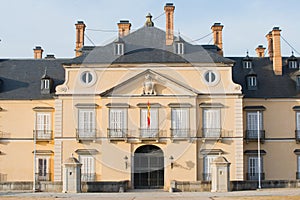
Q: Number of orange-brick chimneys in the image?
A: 8